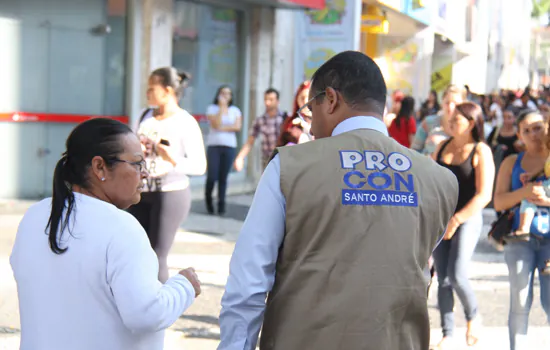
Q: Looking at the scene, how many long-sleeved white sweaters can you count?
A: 2